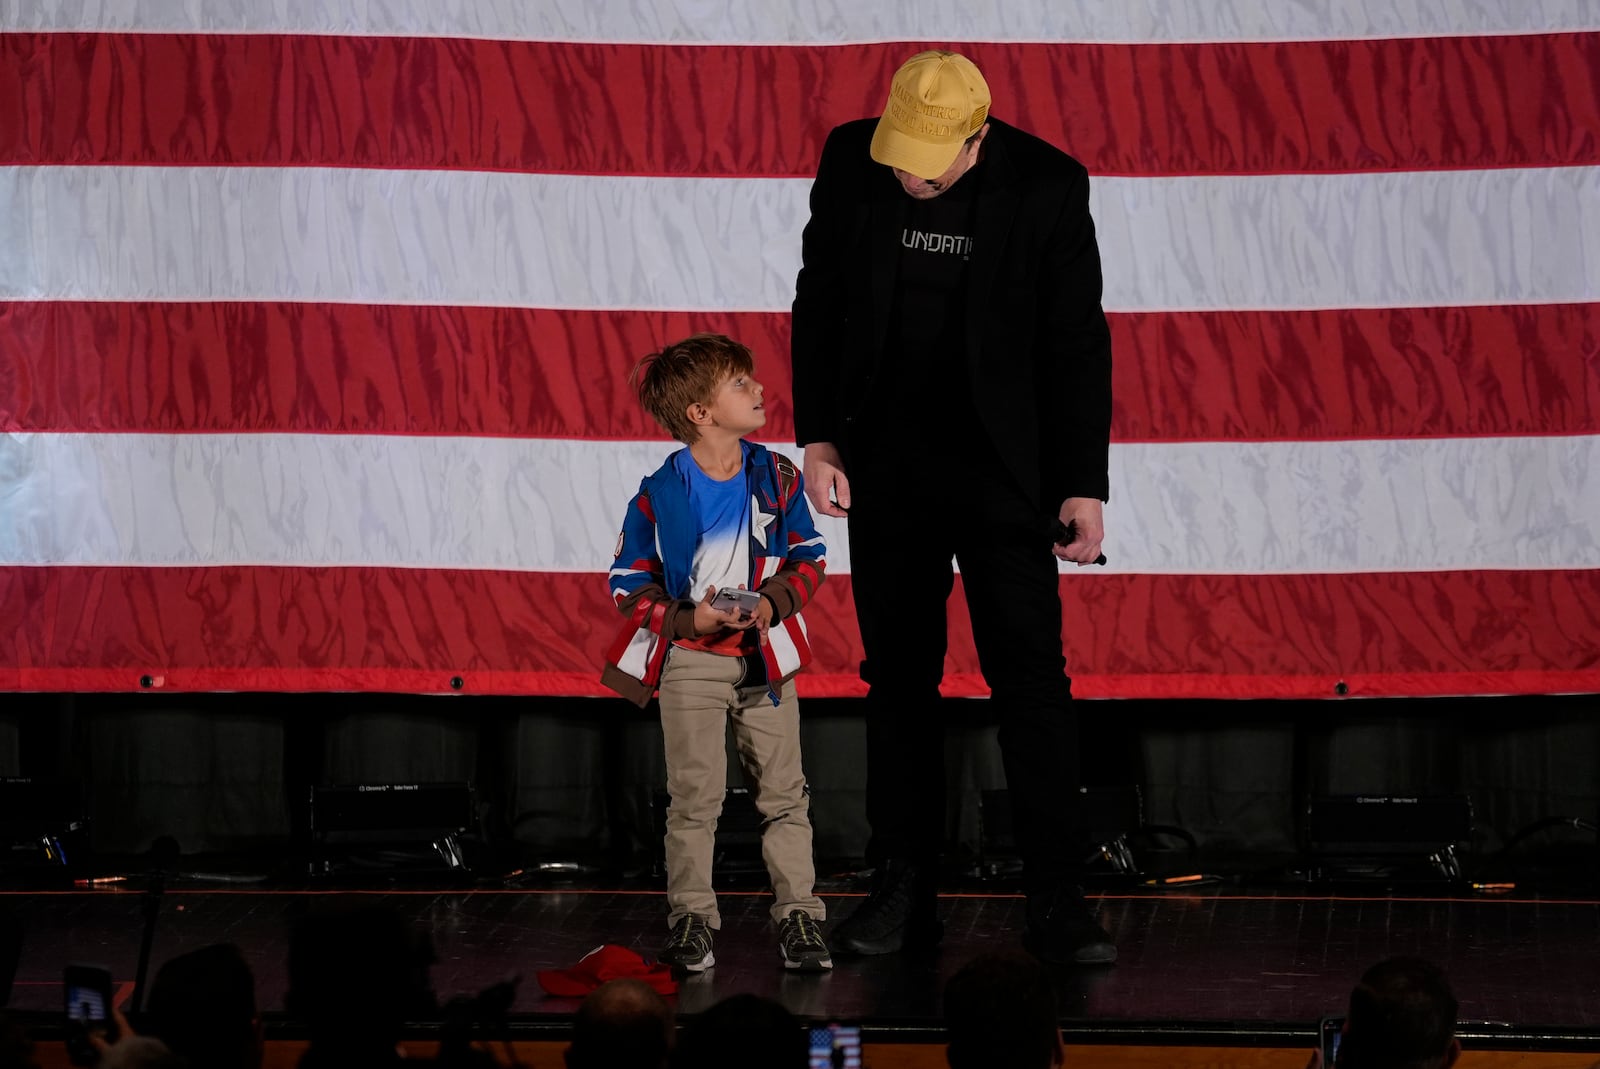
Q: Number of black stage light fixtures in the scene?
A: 5